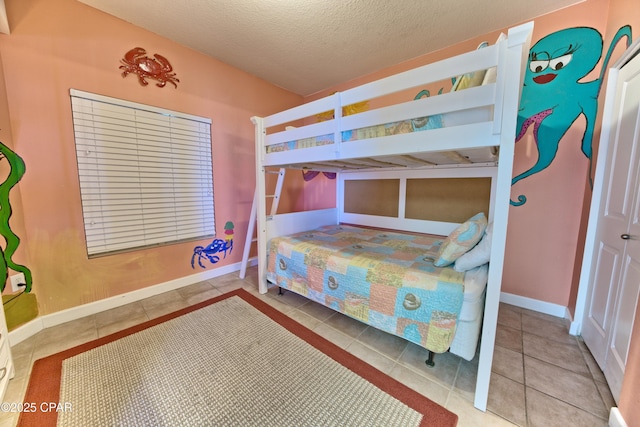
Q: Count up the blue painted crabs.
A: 1